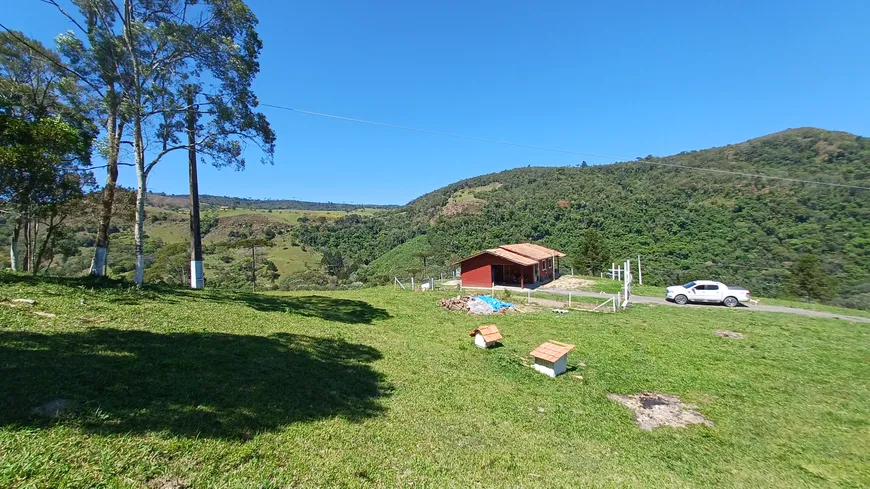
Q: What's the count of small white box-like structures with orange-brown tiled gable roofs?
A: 2